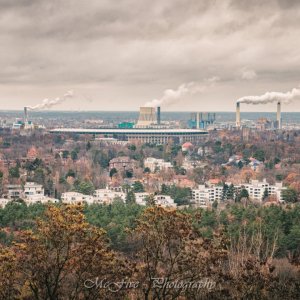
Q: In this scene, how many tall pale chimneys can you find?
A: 2